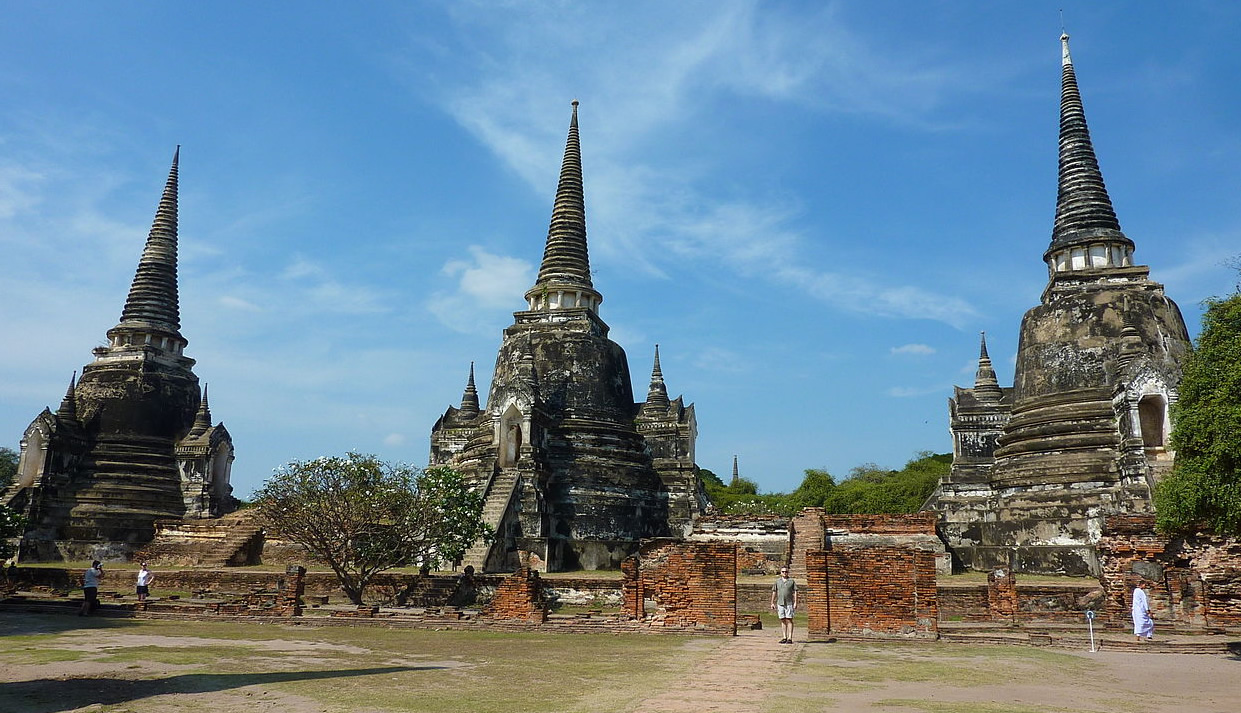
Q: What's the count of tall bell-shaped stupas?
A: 3